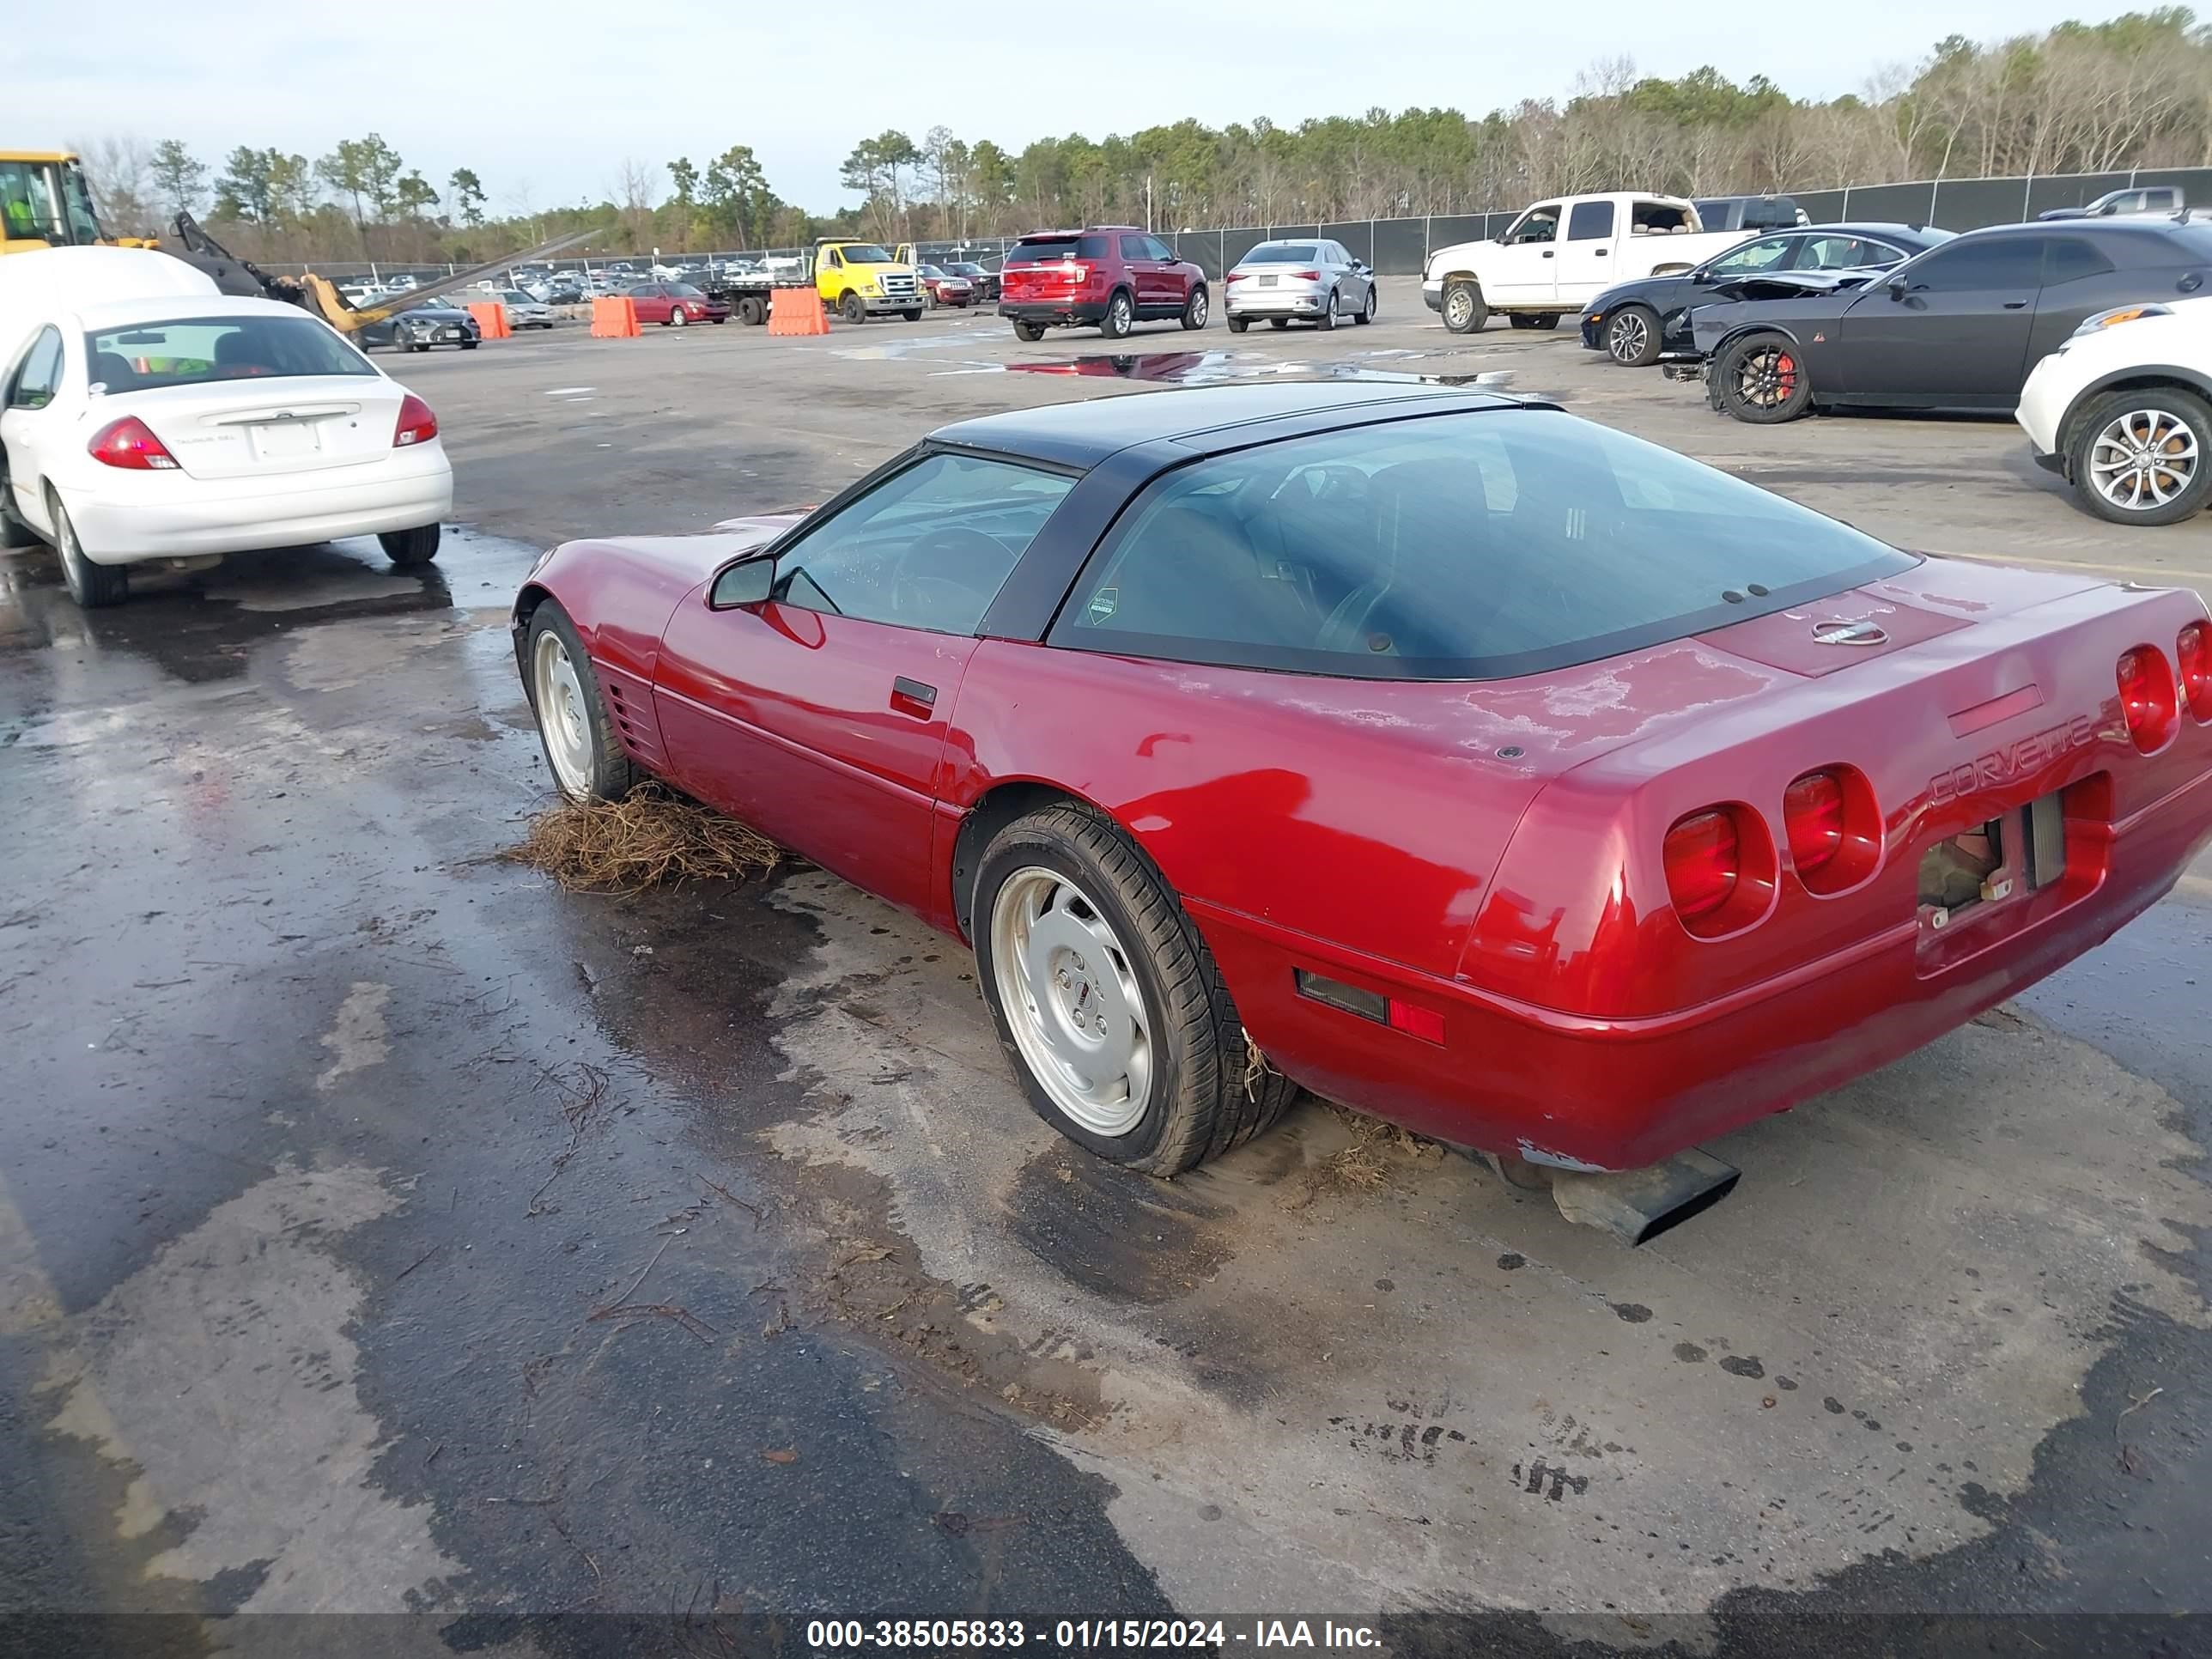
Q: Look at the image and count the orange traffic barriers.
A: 3